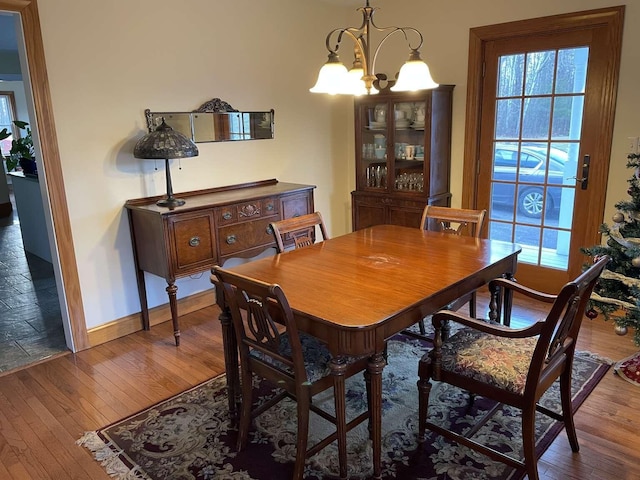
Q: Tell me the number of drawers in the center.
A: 2